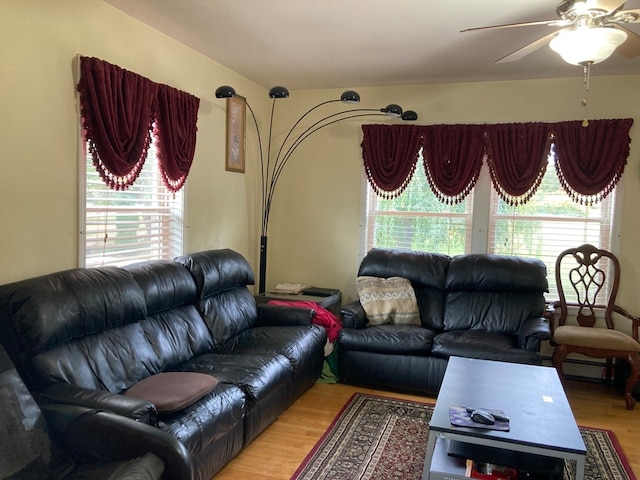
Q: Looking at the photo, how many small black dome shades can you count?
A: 5